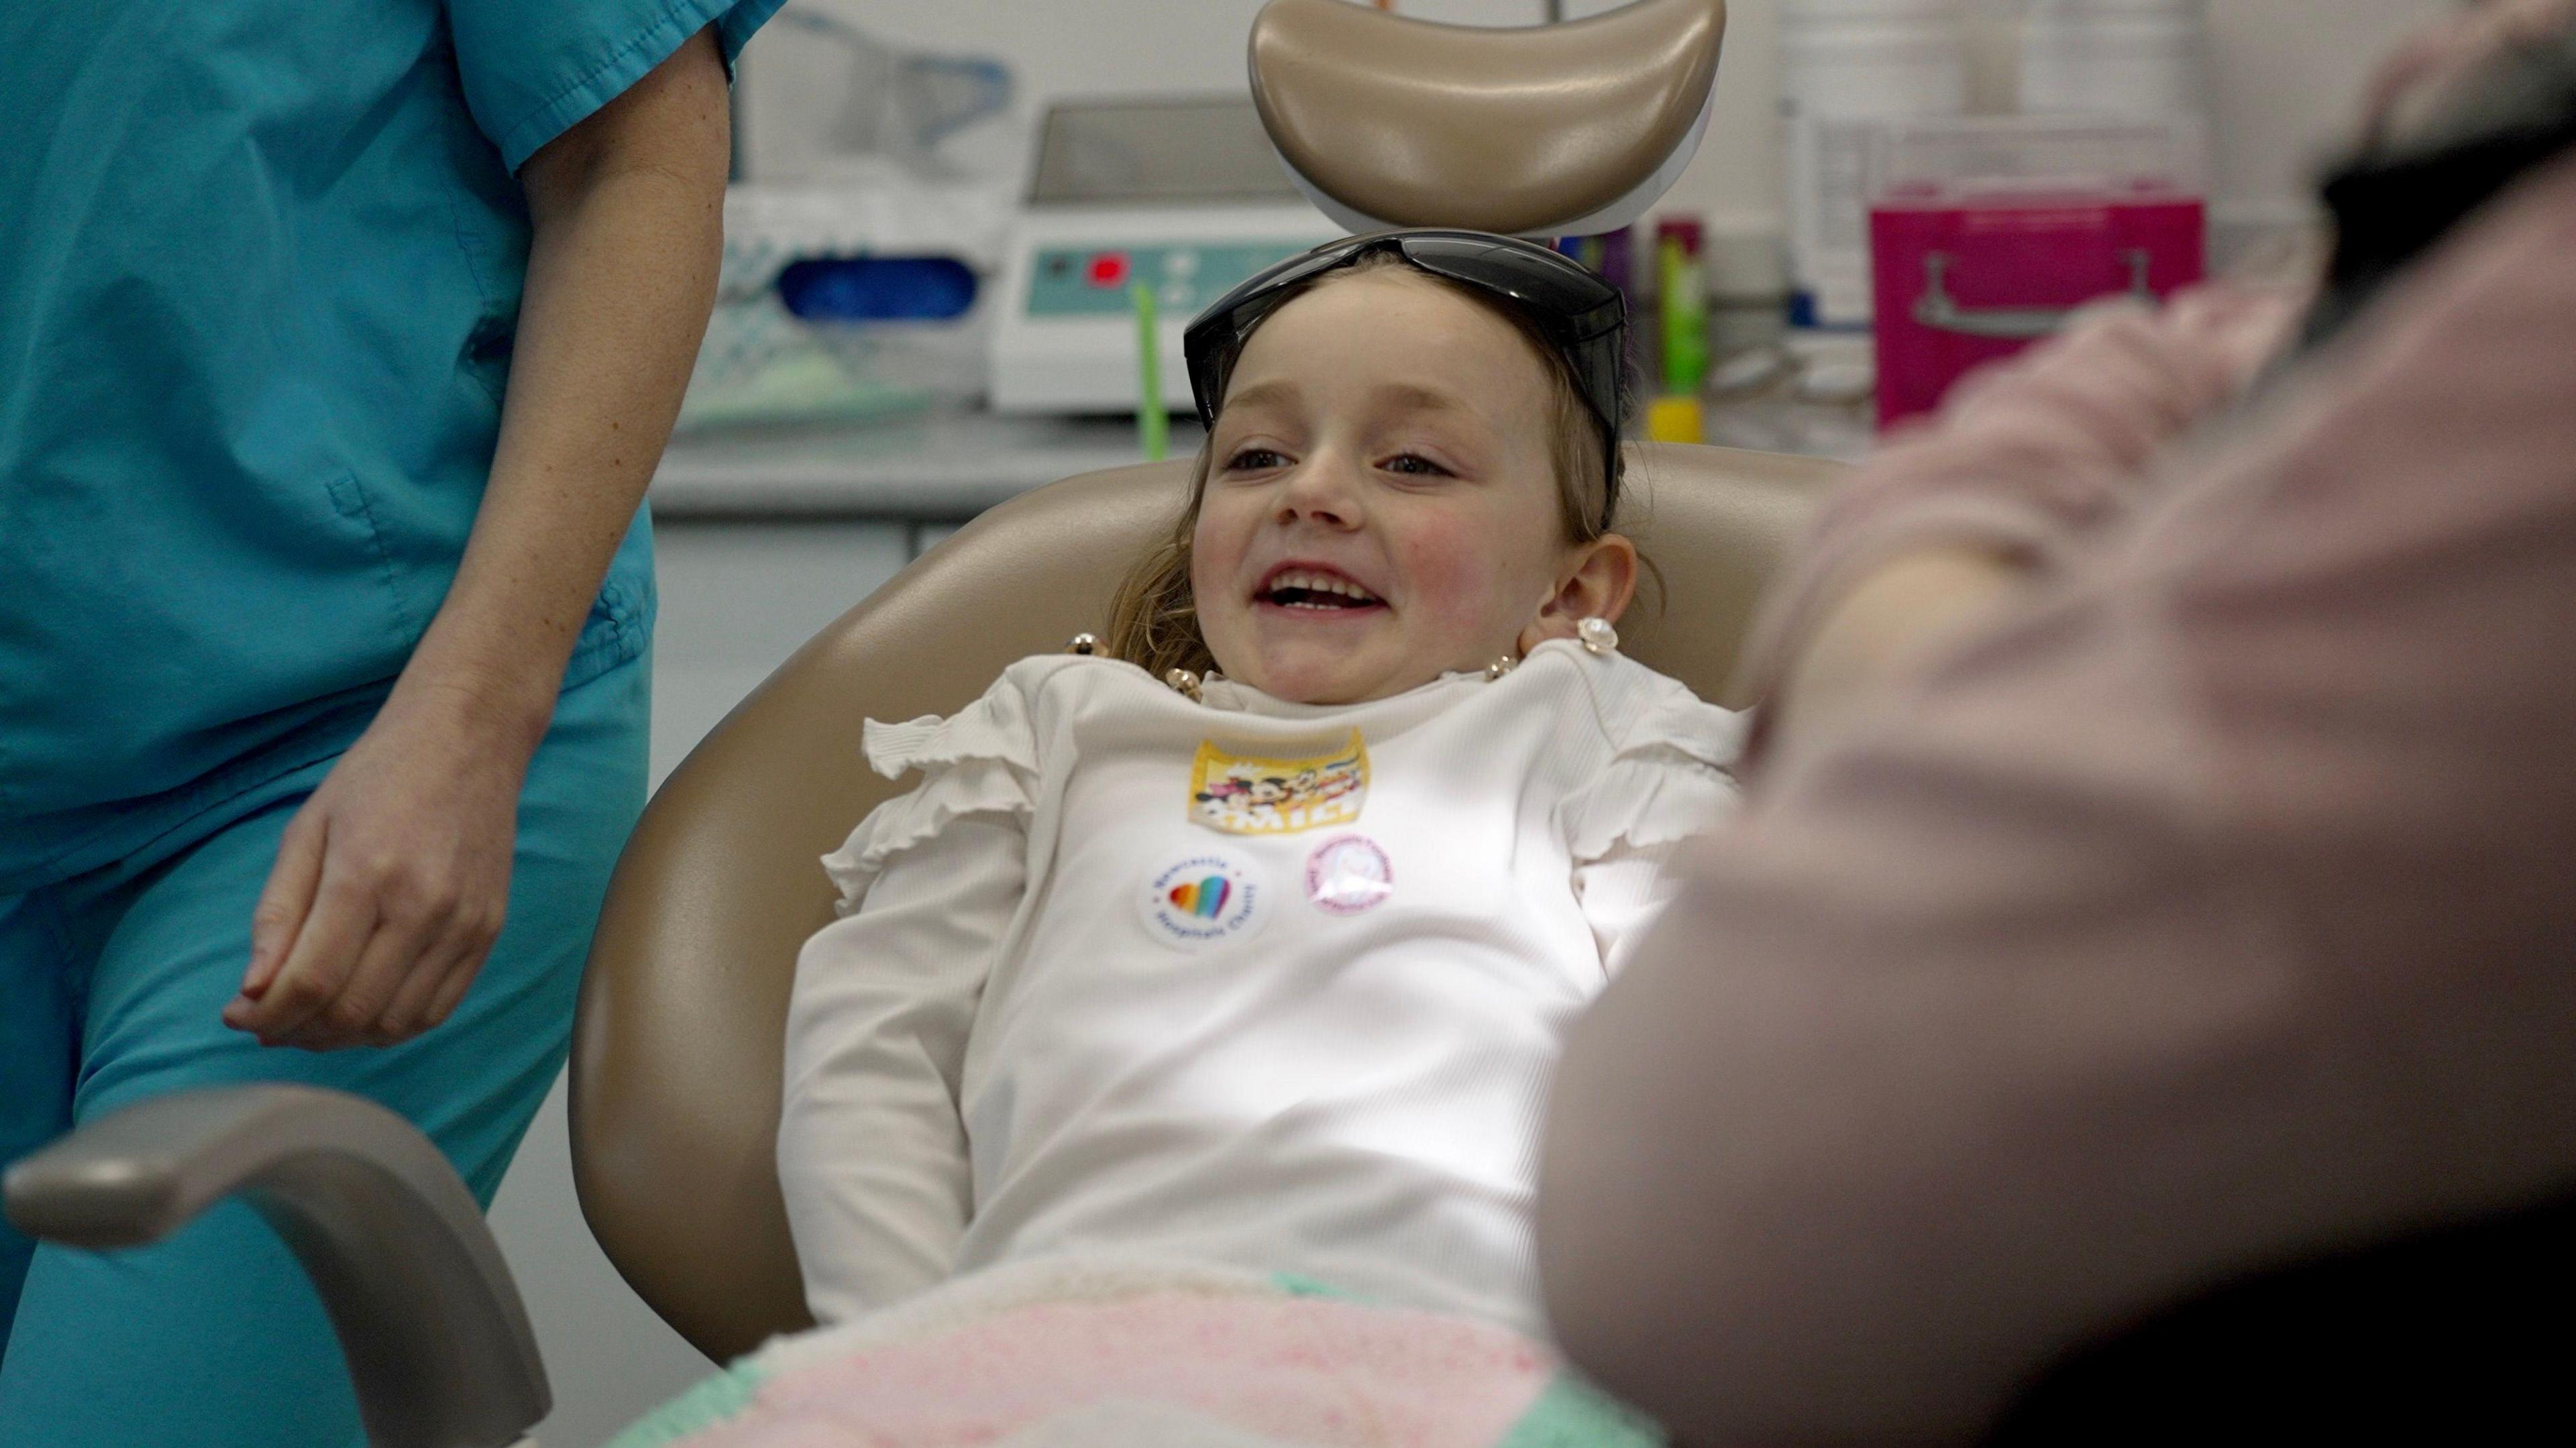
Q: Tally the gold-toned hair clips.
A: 0